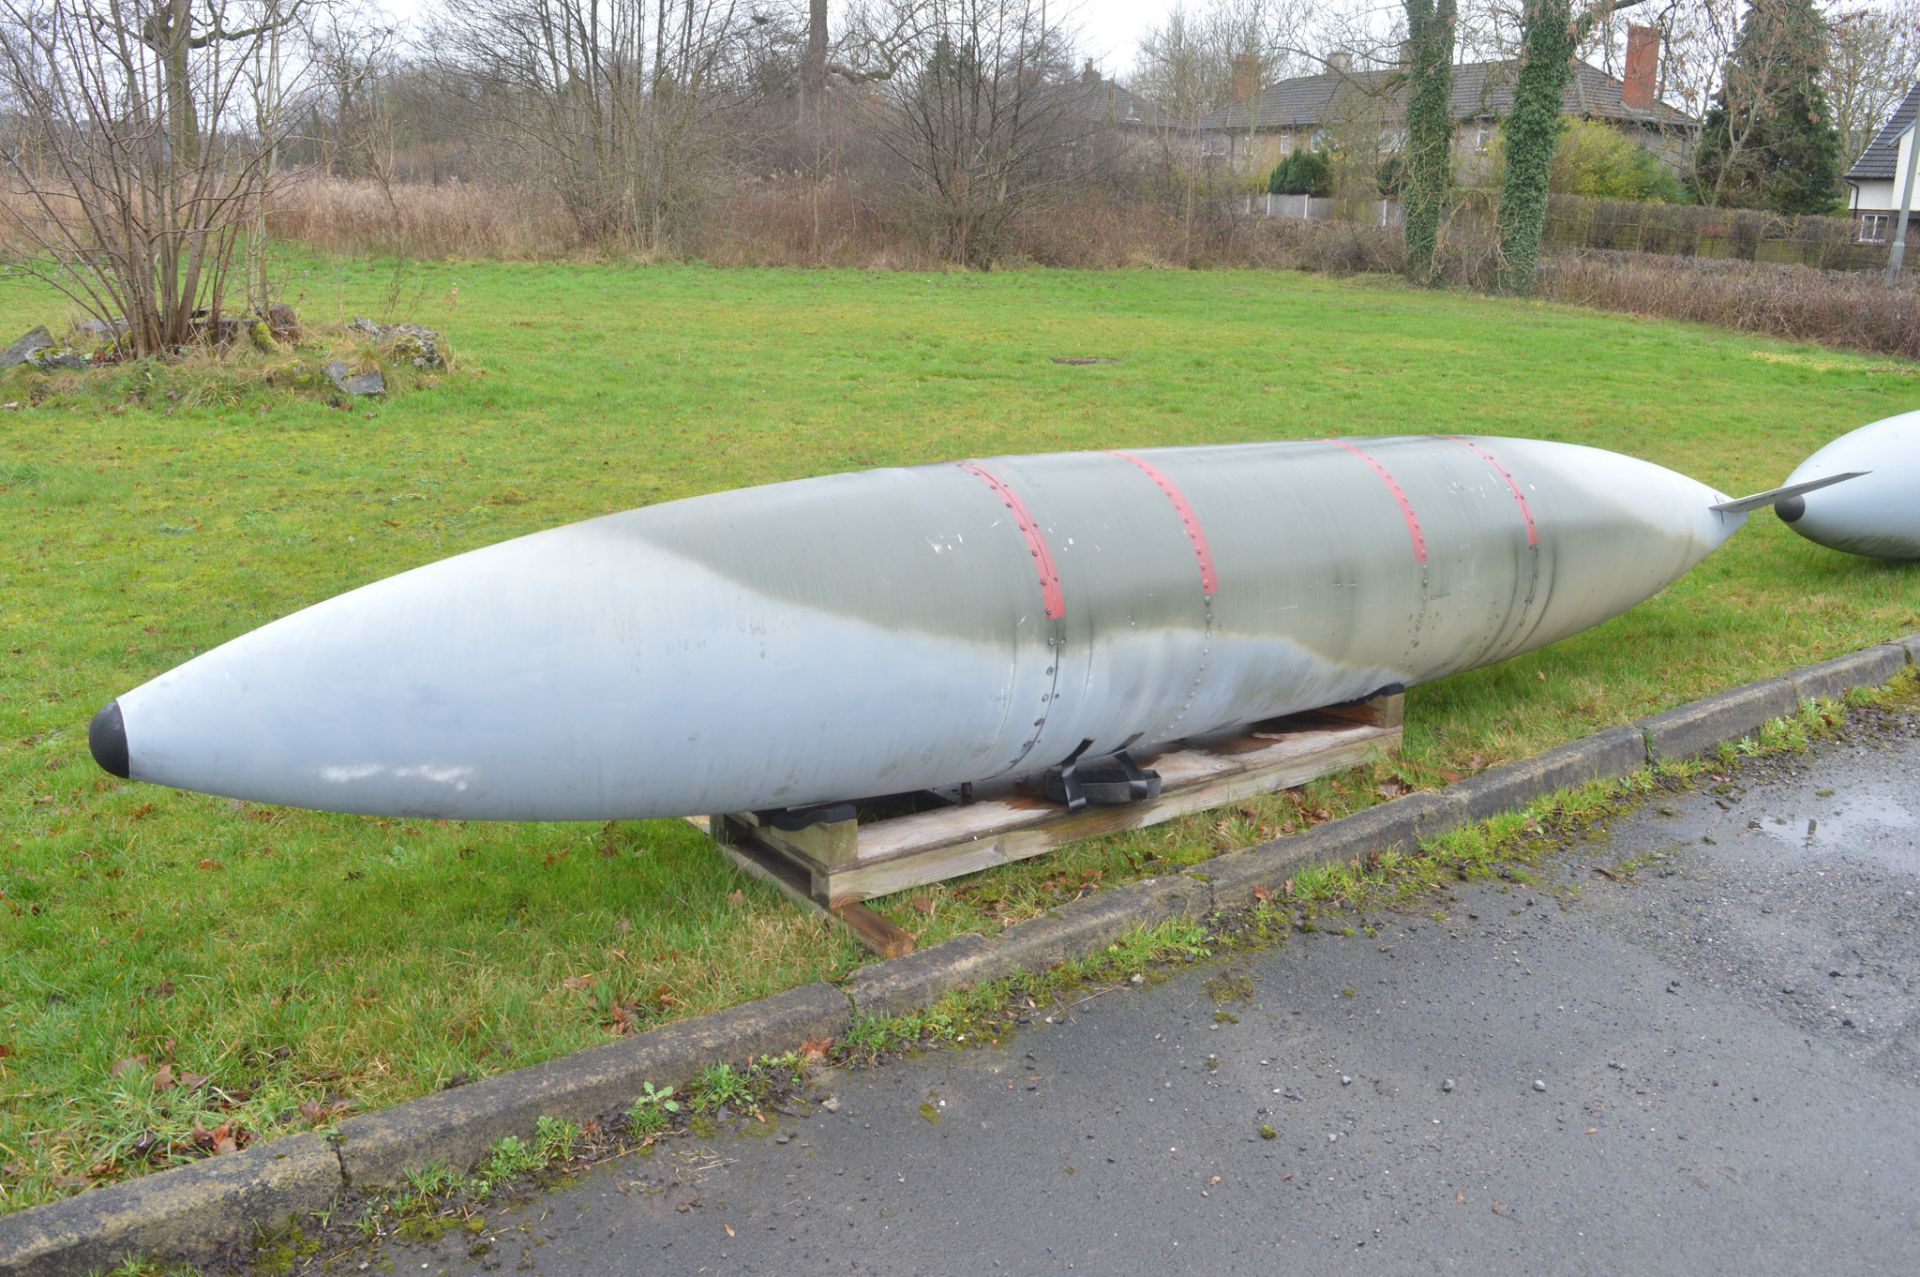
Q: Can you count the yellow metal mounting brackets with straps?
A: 0